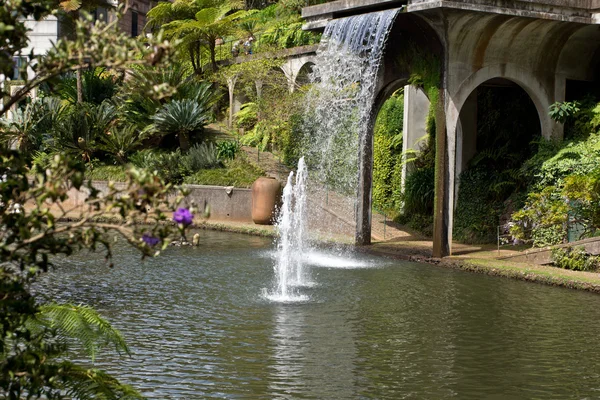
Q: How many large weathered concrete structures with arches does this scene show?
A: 1